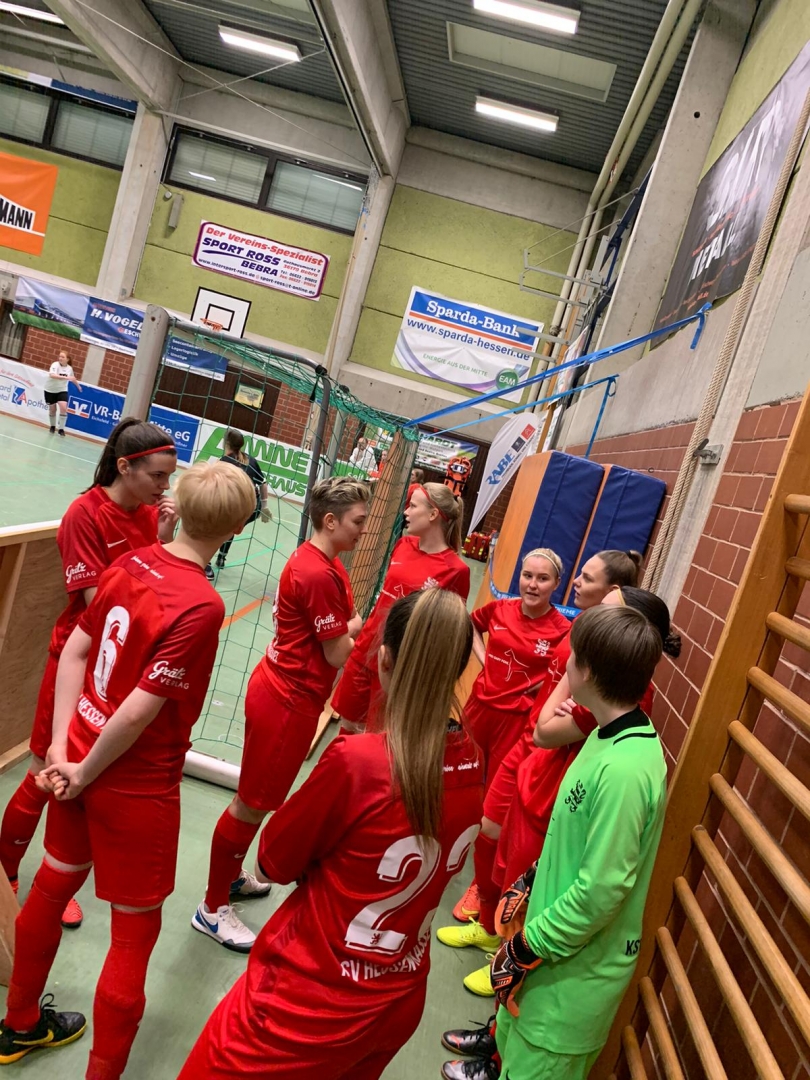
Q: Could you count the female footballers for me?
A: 11